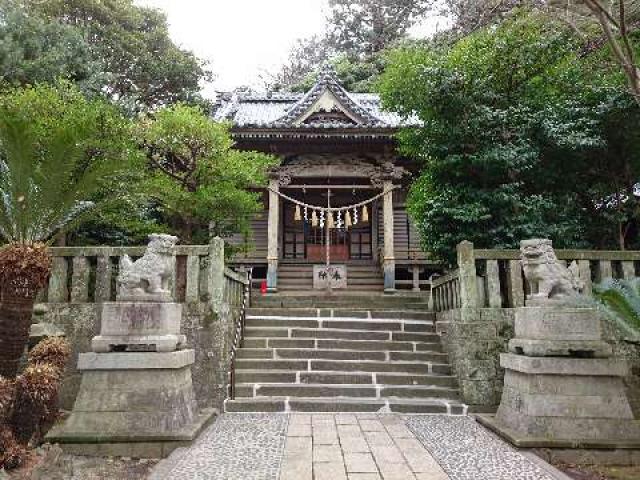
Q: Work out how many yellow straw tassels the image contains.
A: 5